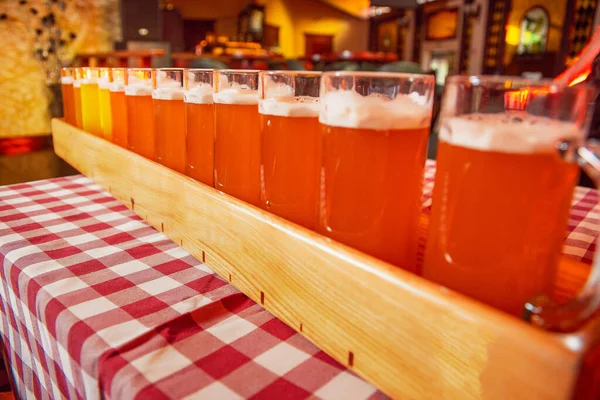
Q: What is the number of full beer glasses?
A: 12